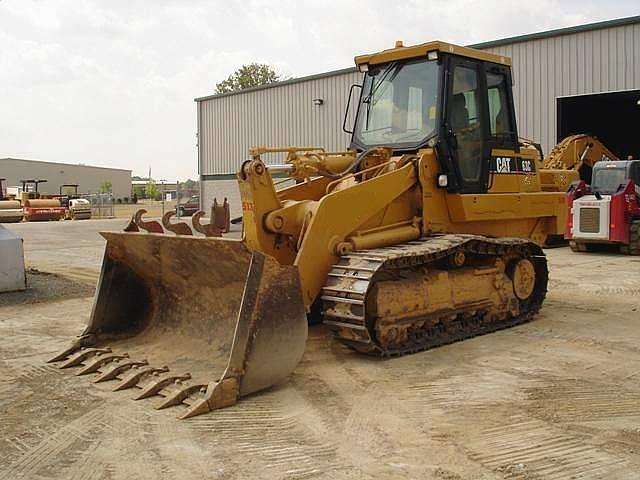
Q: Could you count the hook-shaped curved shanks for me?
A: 3